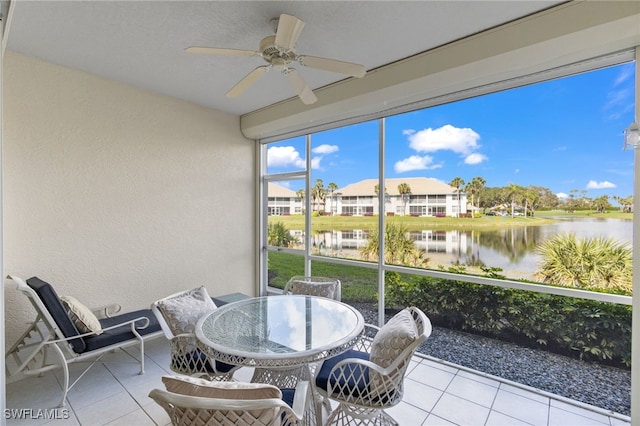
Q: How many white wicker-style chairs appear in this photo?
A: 4